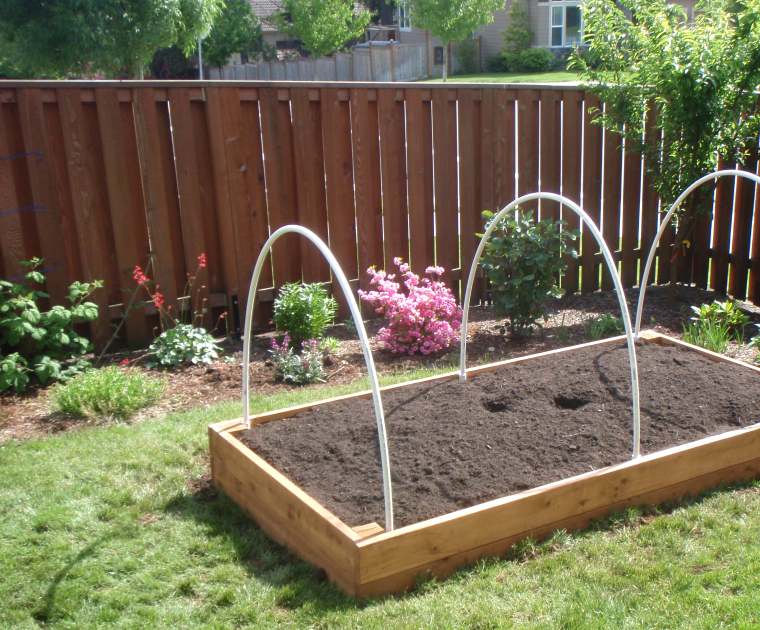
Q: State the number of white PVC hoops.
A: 3